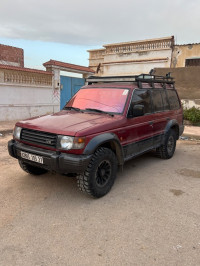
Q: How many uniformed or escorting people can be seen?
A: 0